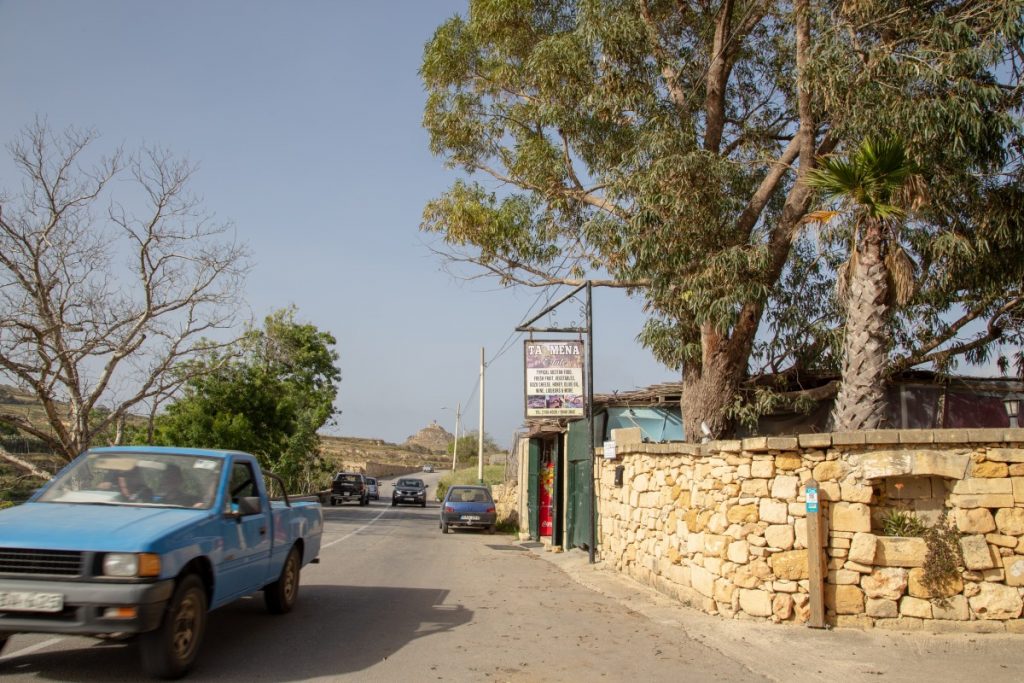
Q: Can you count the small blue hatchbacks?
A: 1